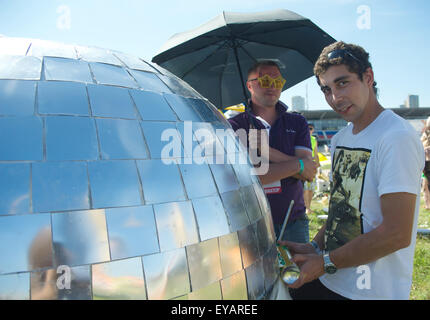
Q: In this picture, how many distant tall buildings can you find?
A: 2